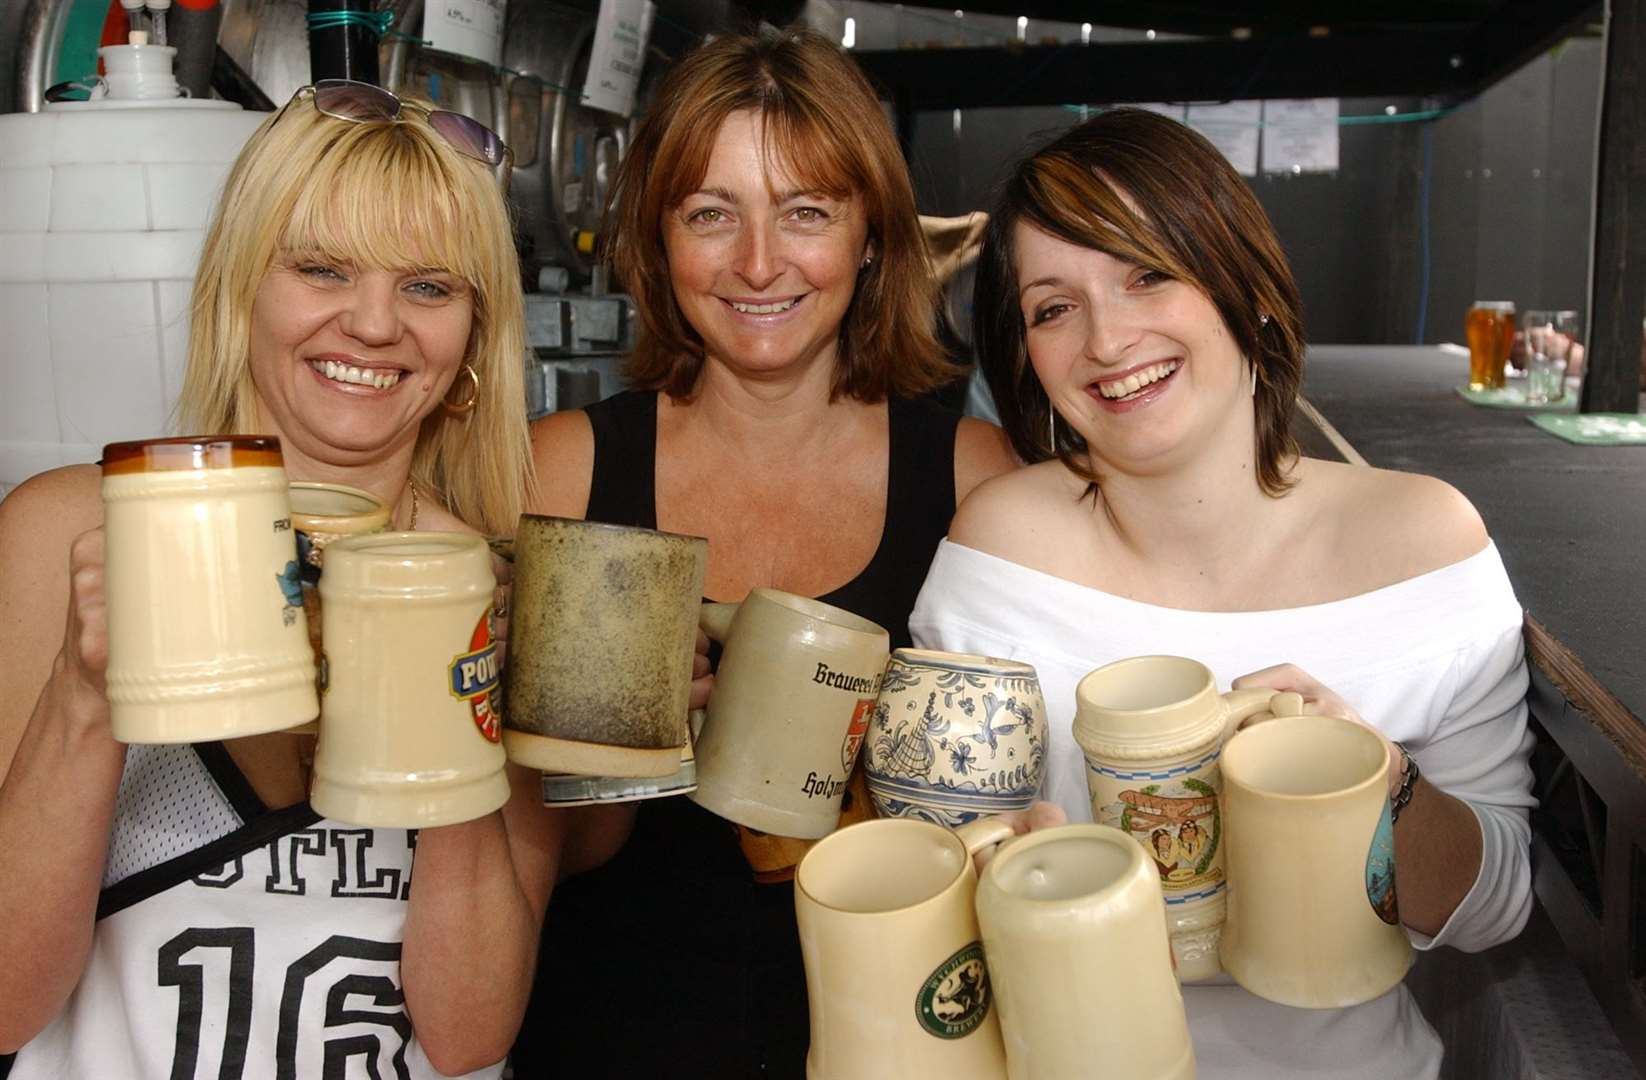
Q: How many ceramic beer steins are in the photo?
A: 12